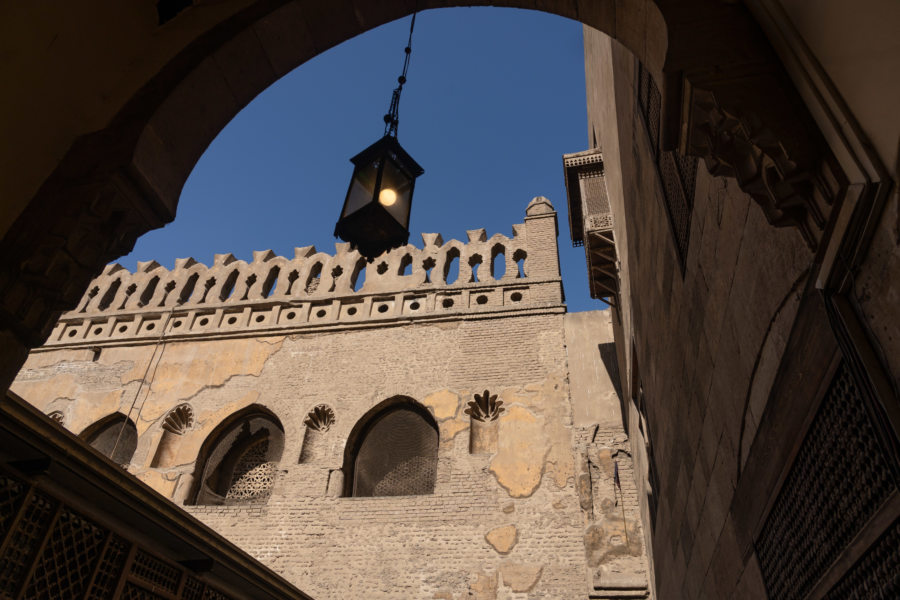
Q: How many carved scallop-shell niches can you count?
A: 4